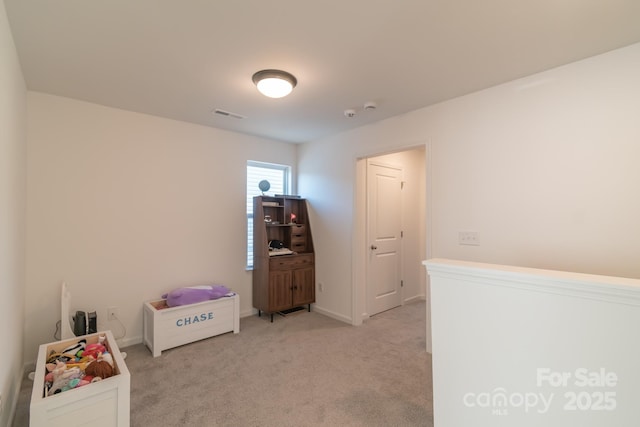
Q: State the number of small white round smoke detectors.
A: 2